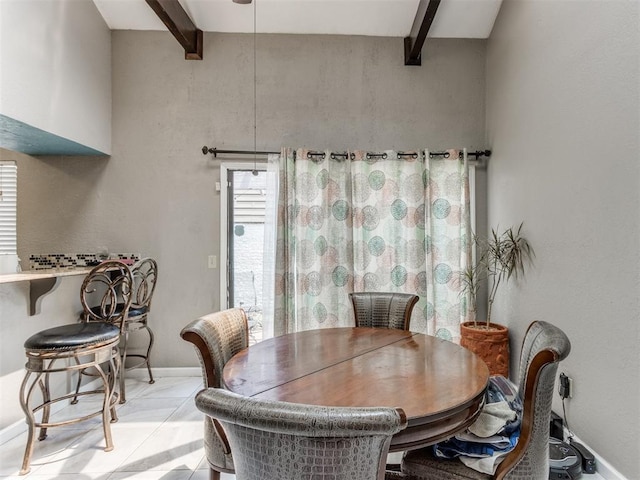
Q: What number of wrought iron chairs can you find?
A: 2